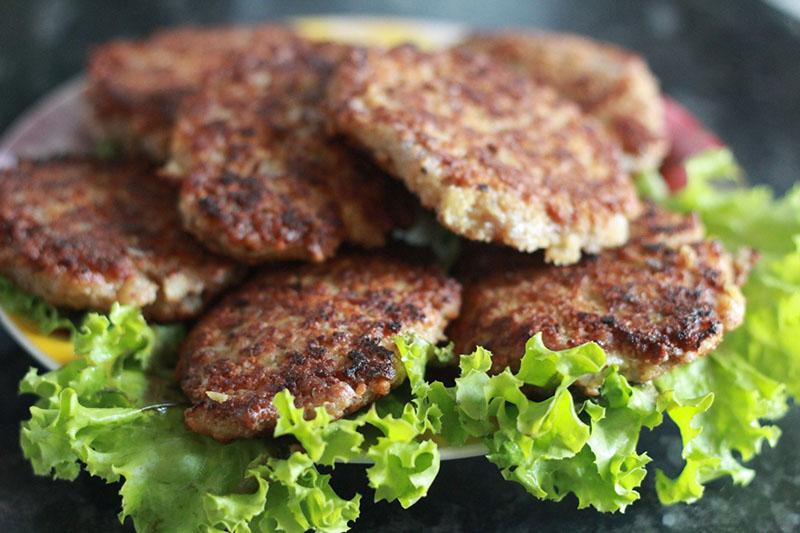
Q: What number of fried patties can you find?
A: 7